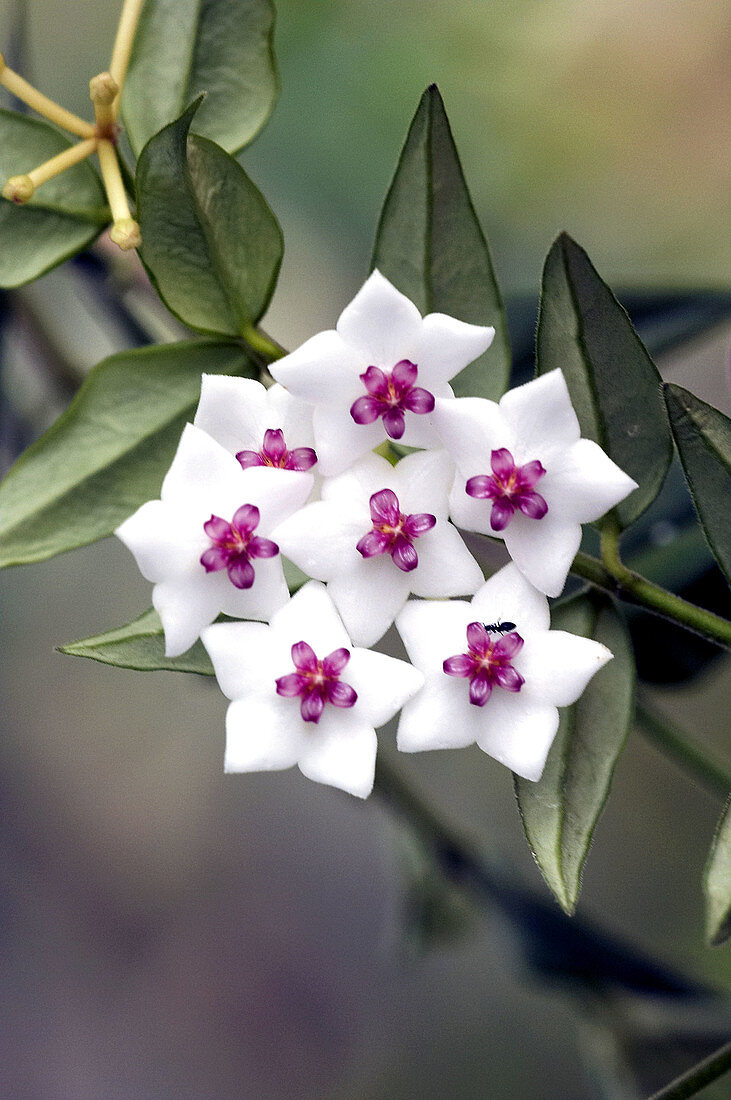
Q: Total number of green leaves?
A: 10